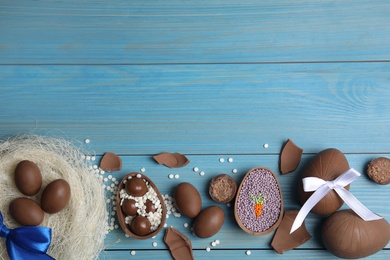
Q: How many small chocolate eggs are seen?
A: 5